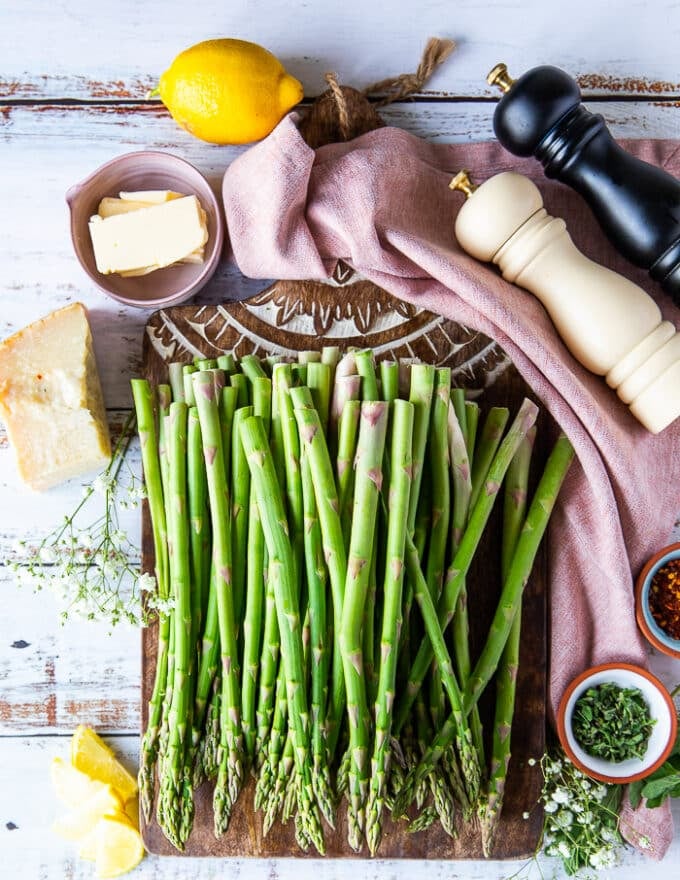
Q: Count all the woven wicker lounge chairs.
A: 0